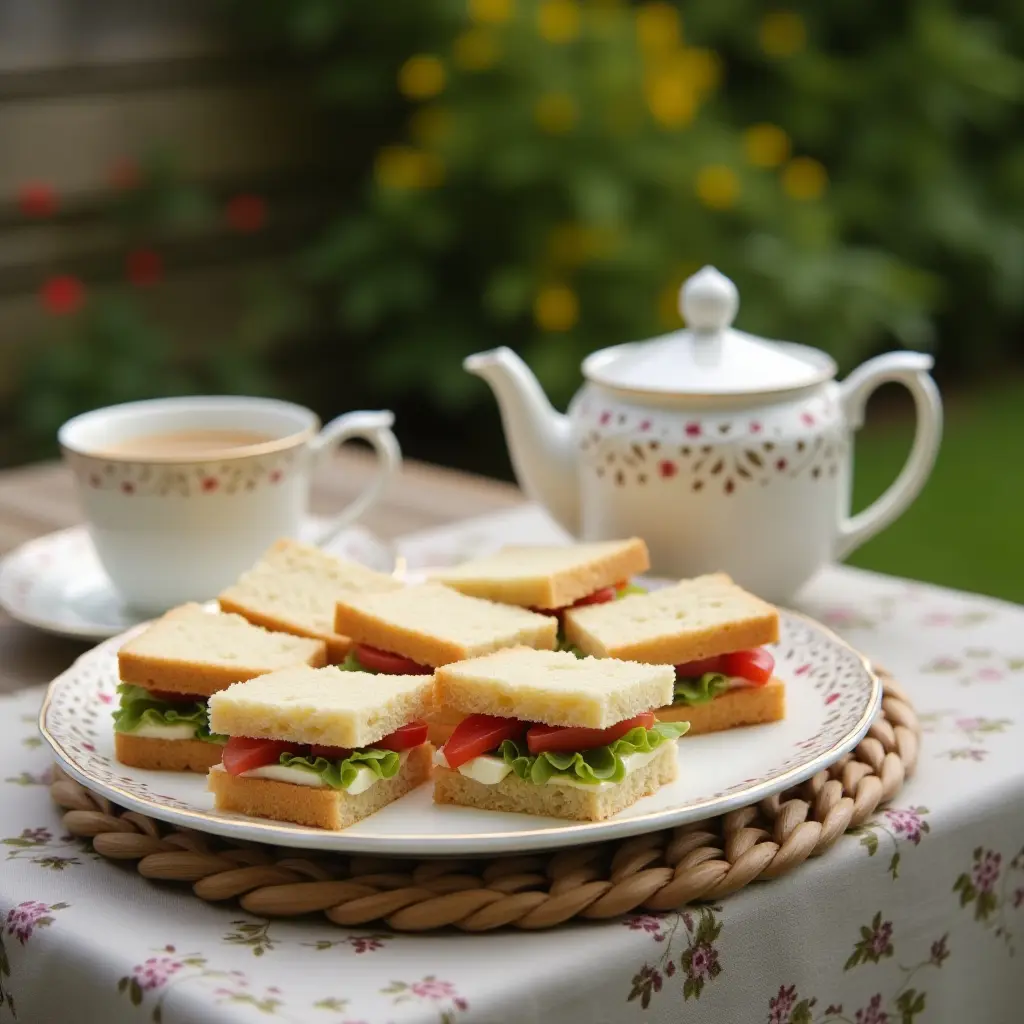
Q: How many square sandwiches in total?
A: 7